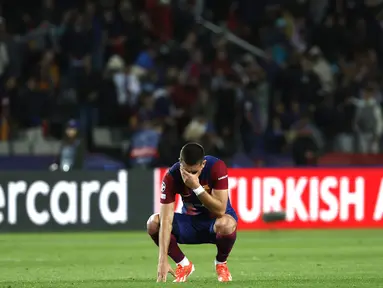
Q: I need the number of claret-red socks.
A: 2